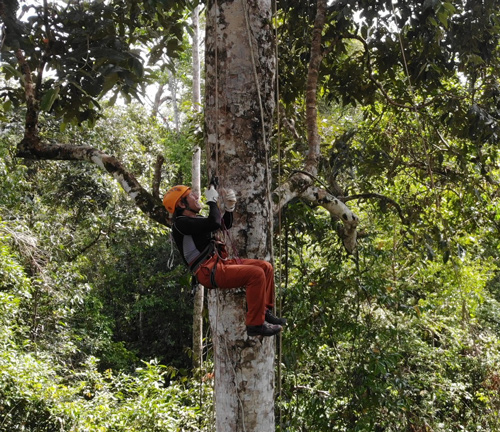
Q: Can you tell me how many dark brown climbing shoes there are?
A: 2